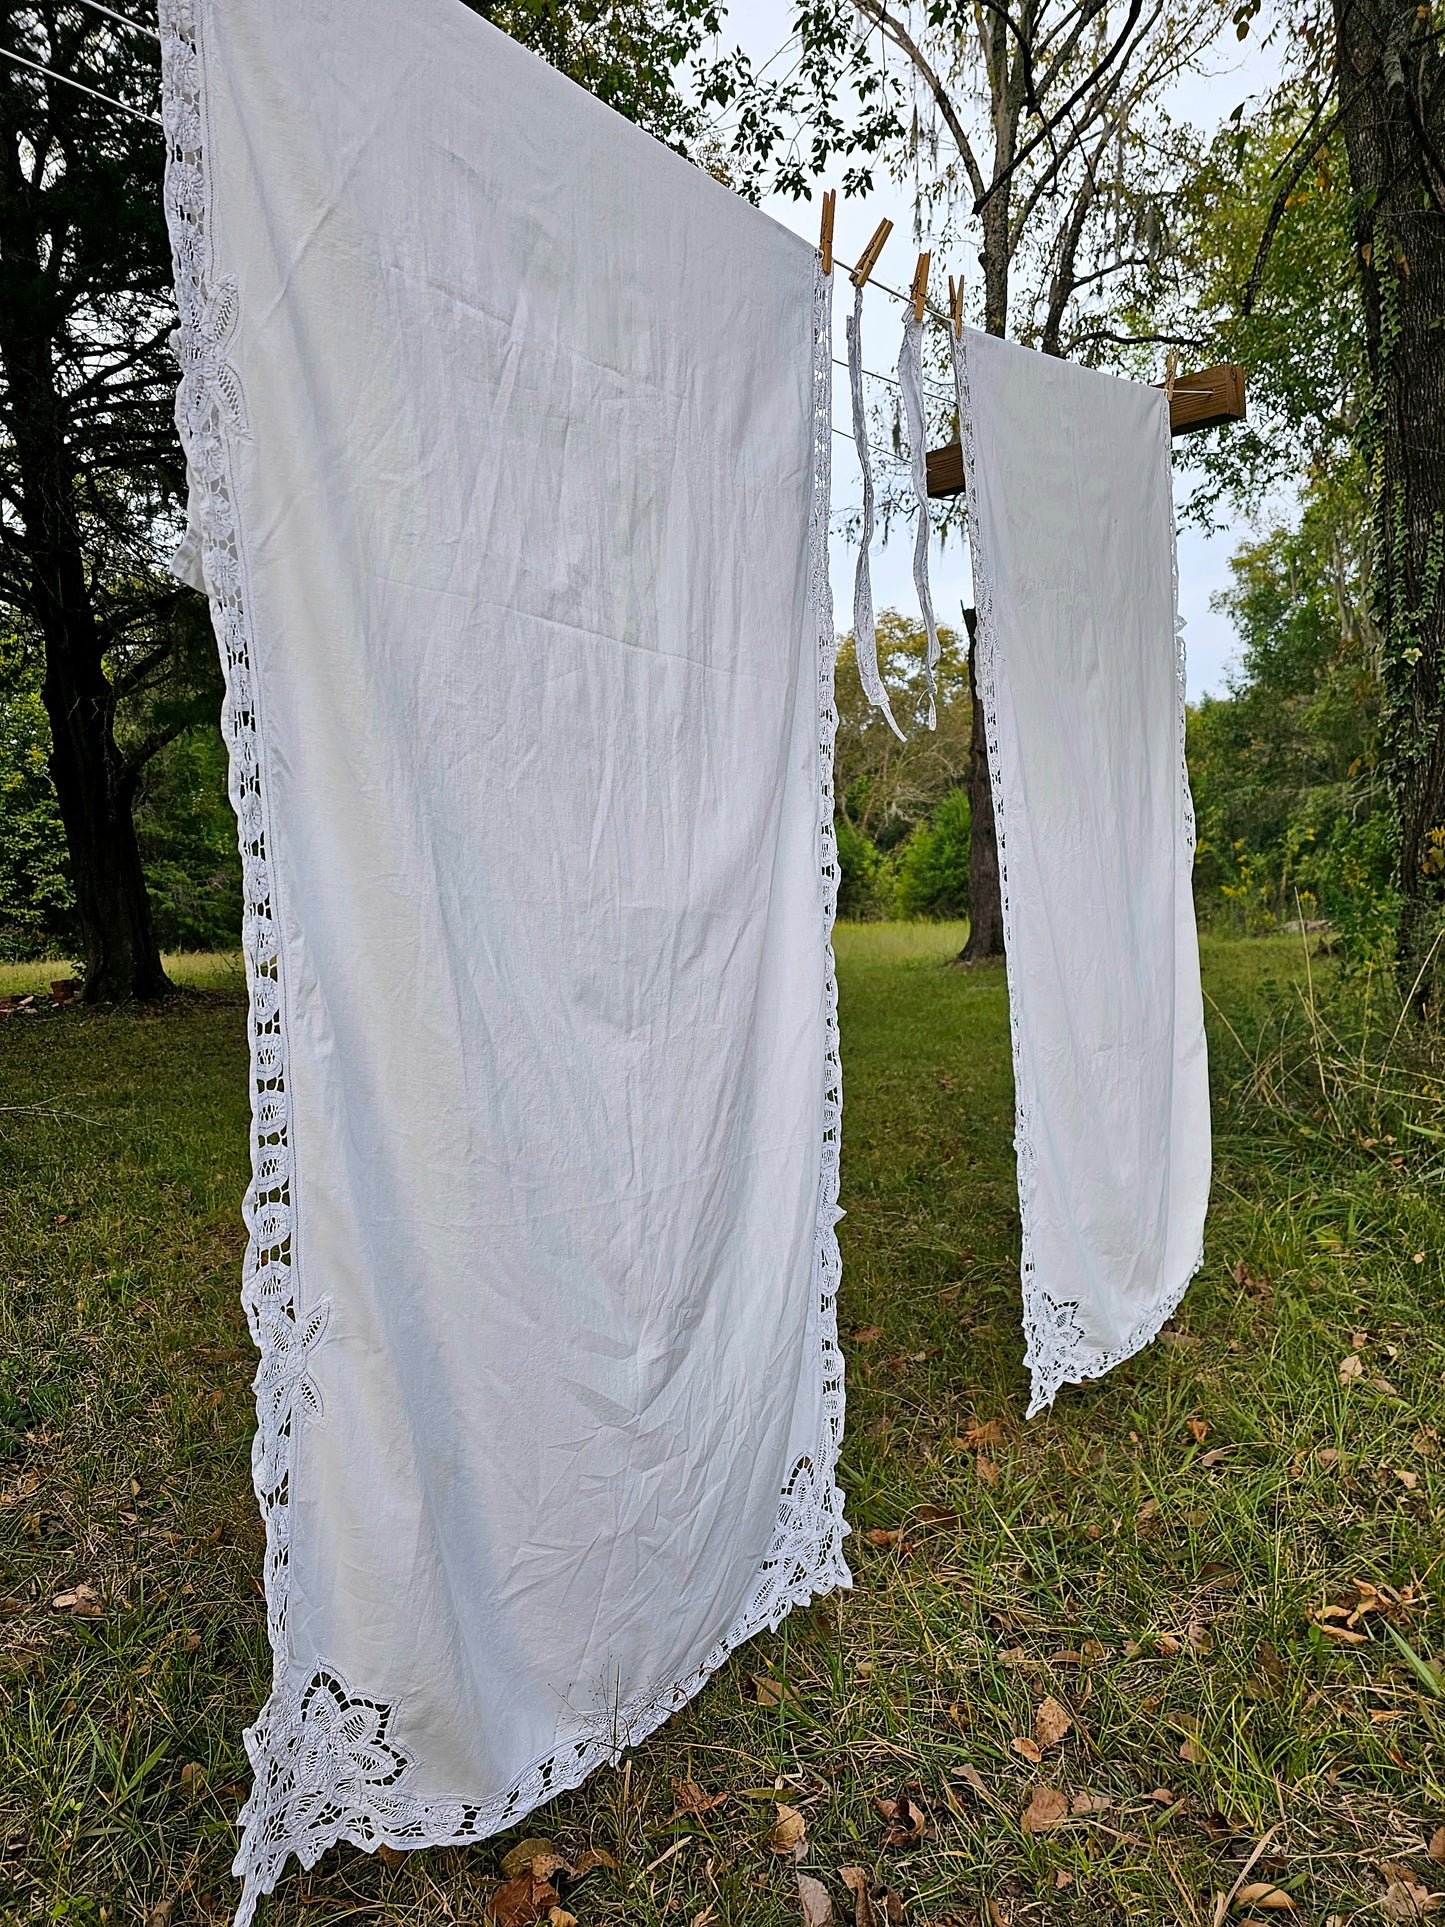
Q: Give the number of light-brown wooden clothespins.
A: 5